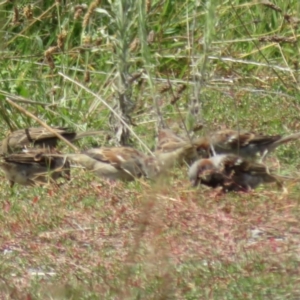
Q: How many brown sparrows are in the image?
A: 6